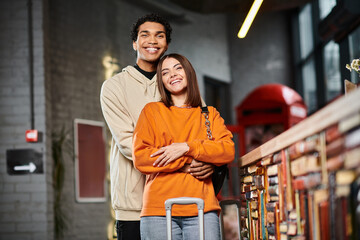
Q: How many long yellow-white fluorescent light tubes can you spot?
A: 1